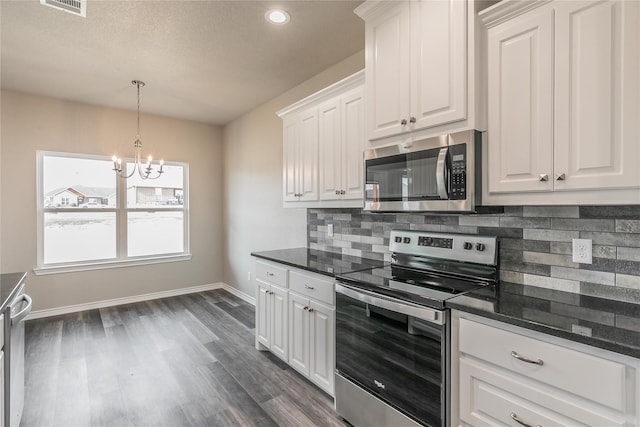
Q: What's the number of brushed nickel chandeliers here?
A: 1